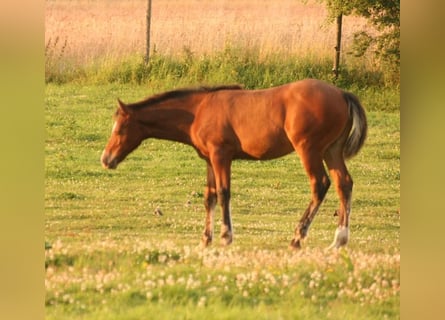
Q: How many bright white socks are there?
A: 1